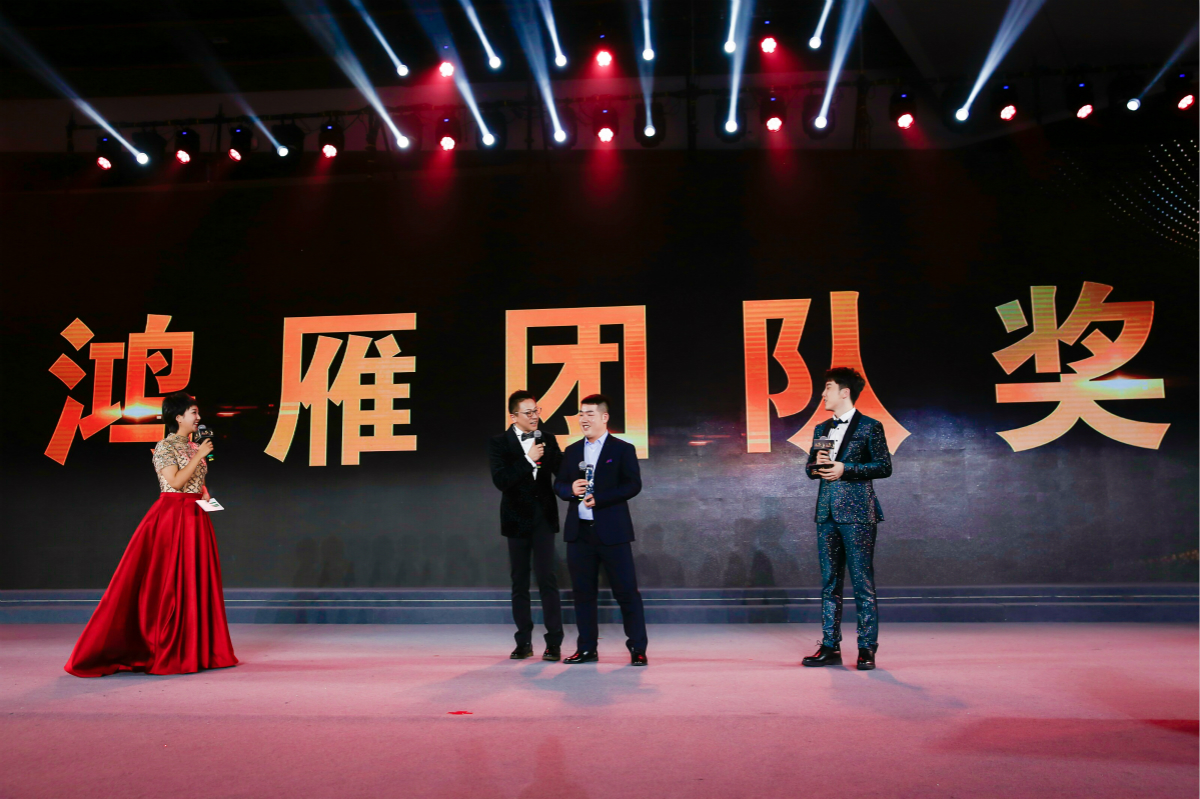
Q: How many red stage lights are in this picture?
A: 14